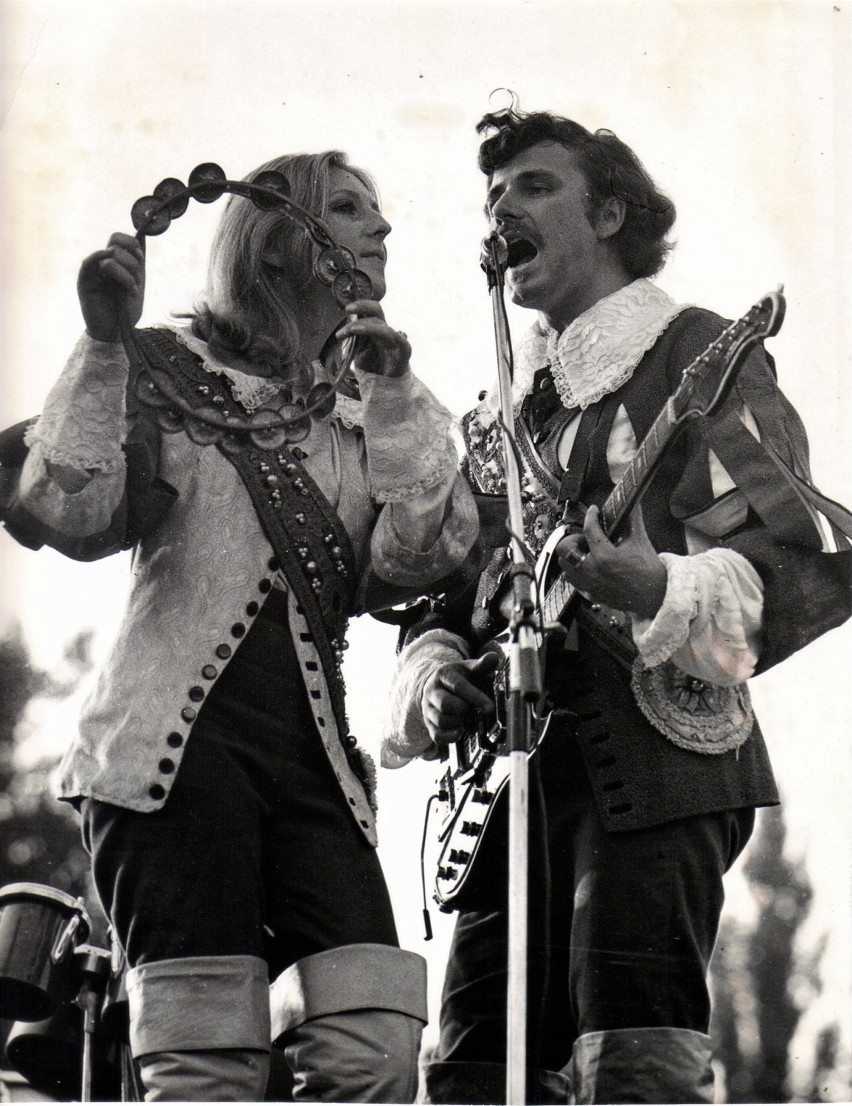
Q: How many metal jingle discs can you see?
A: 13